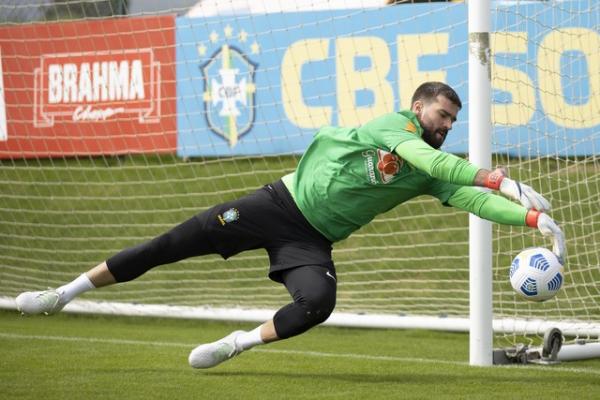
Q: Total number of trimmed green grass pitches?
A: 1